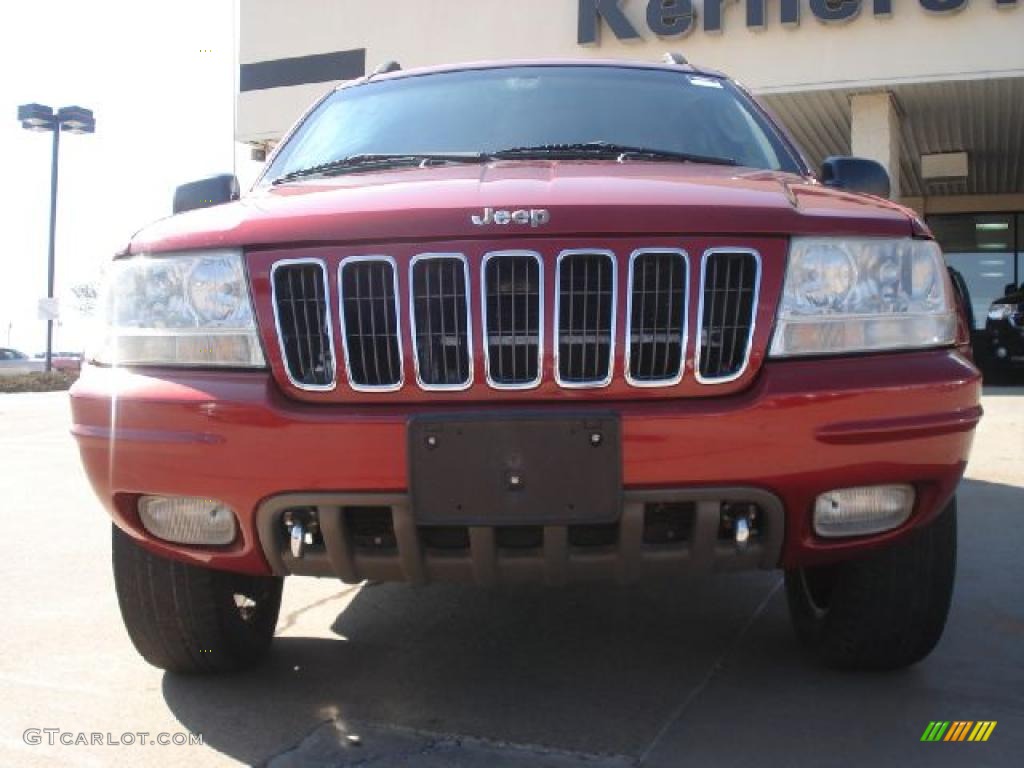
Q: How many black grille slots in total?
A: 7